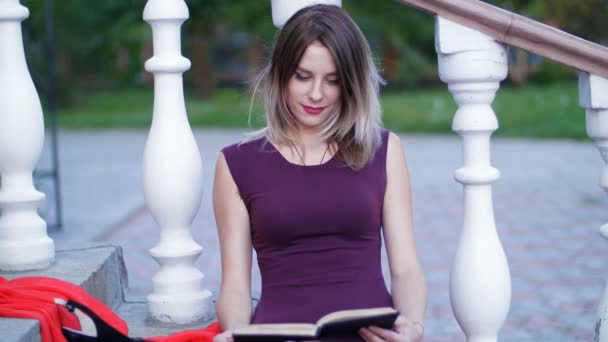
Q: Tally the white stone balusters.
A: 5